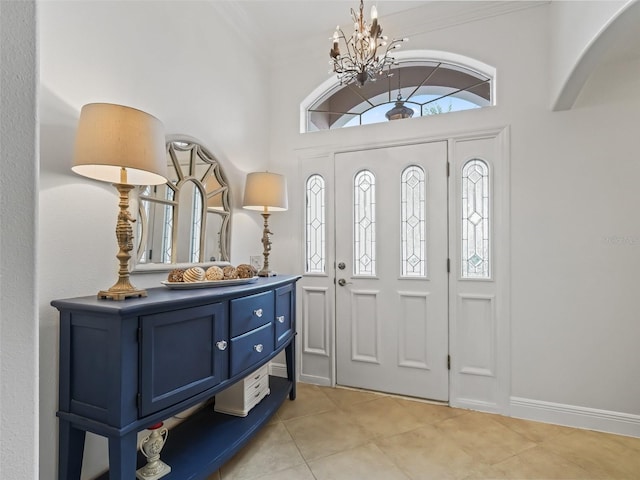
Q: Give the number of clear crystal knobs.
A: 4